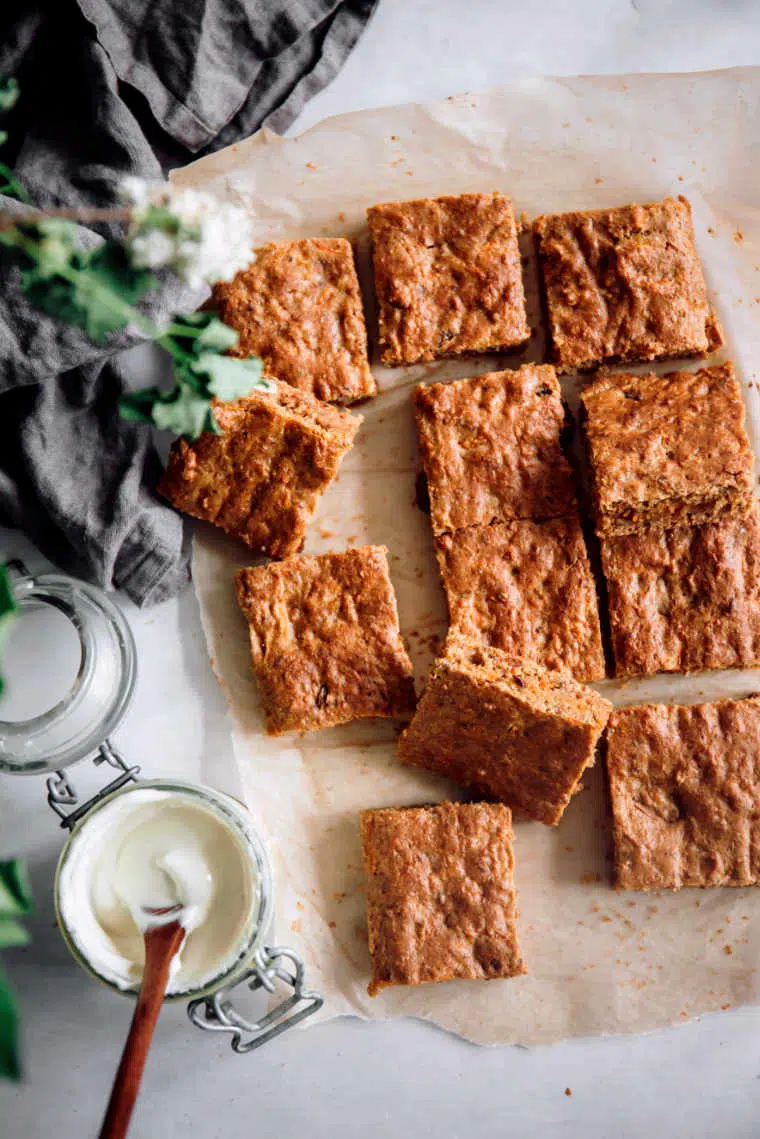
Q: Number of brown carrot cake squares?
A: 12